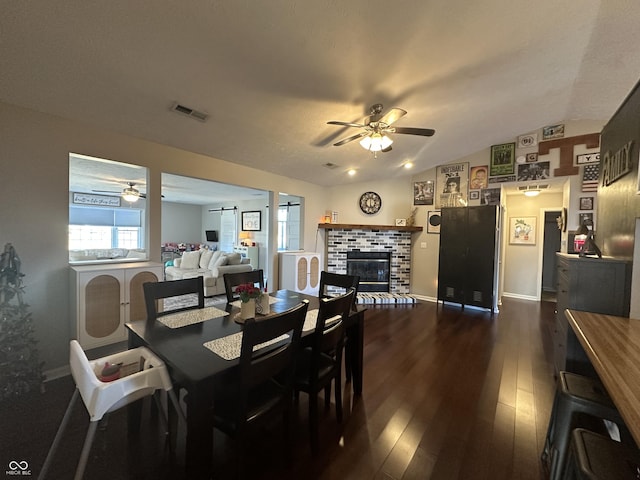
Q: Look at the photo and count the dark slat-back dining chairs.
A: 5